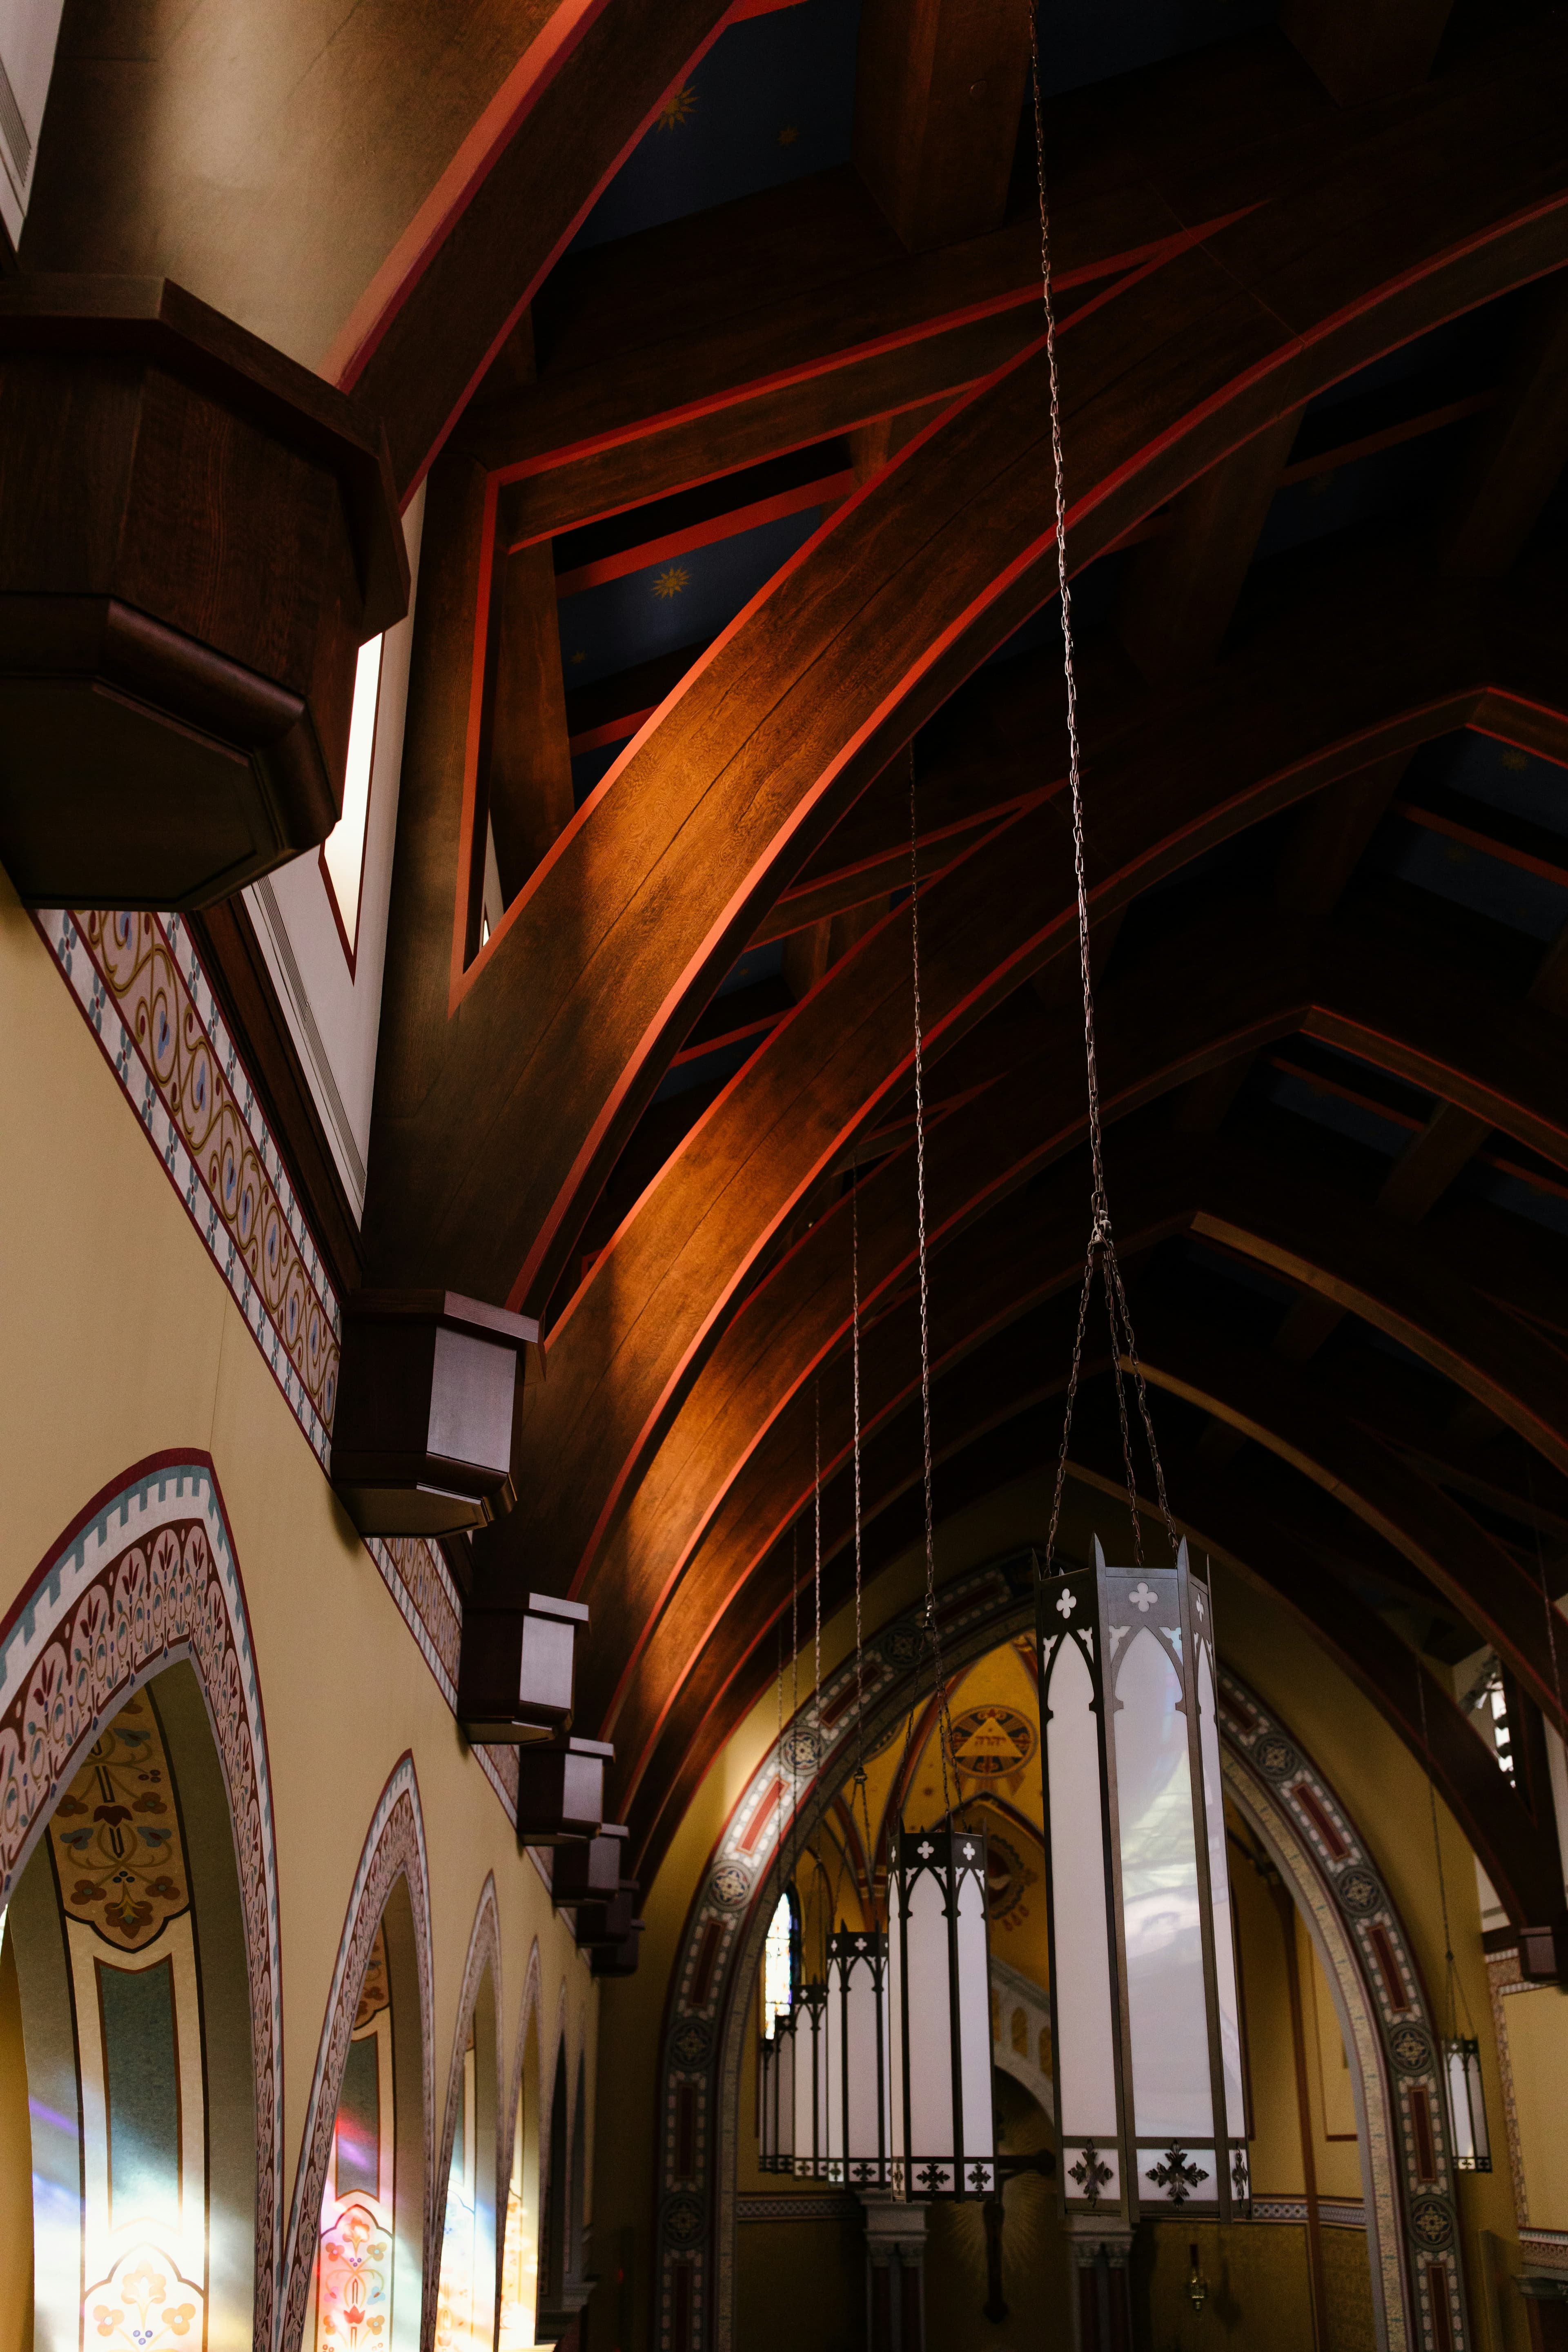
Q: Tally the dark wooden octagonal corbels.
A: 8